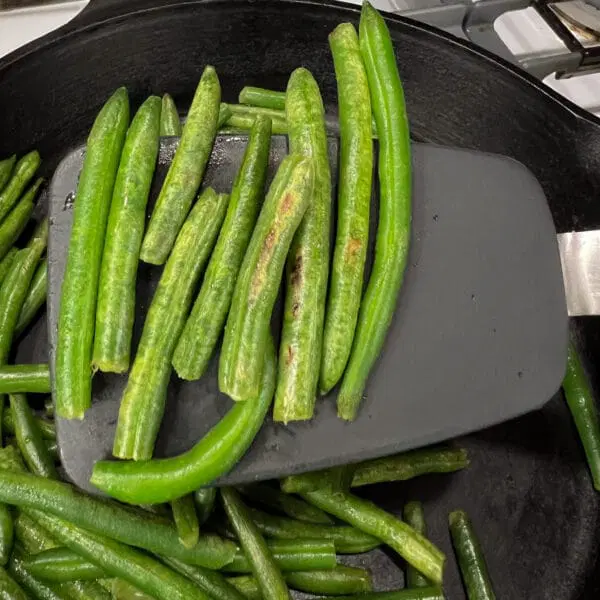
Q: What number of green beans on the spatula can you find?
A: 10